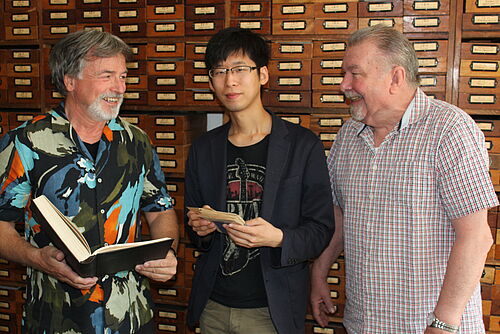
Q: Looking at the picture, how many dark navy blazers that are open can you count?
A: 1